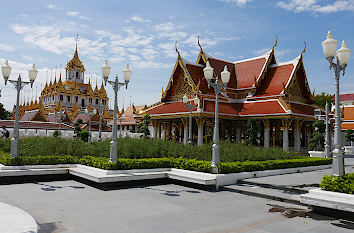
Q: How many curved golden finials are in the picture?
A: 4